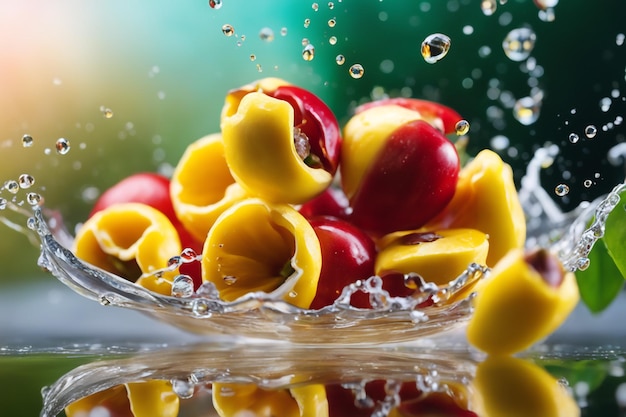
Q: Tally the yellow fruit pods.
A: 7